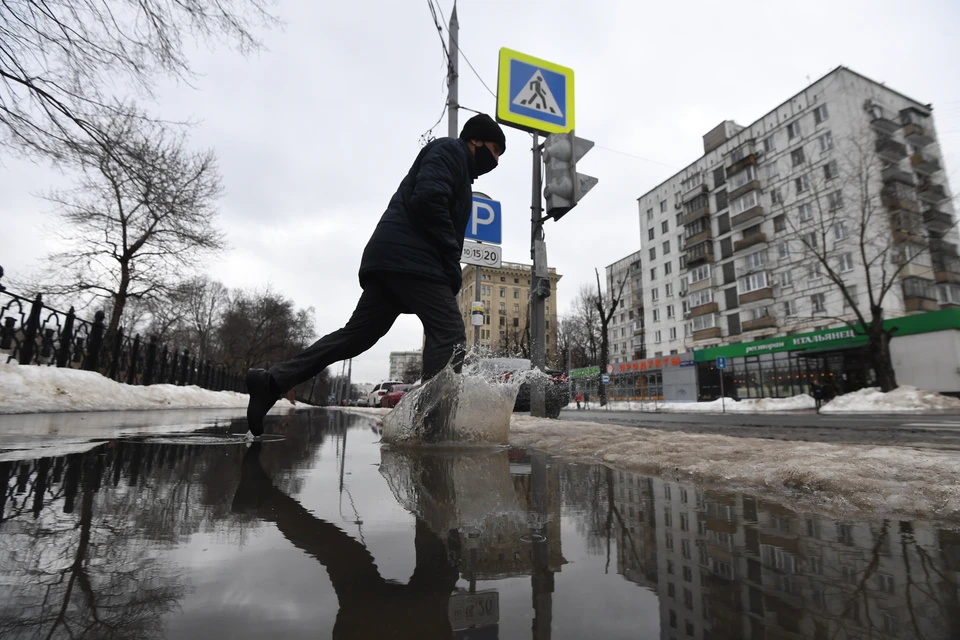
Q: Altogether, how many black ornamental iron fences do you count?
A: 1